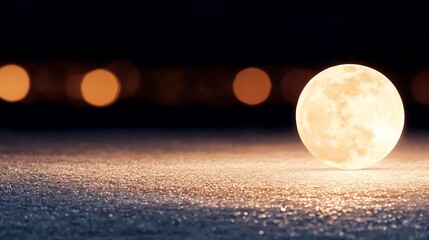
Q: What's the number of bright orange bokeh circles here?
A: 3